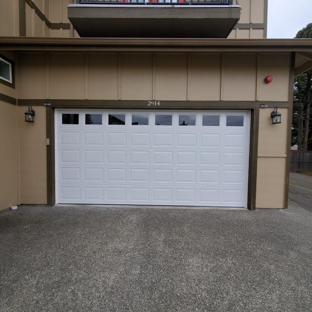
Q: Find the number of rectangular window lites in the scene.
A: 8